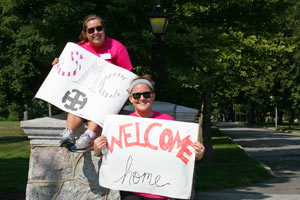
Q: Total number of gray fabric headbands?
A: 1